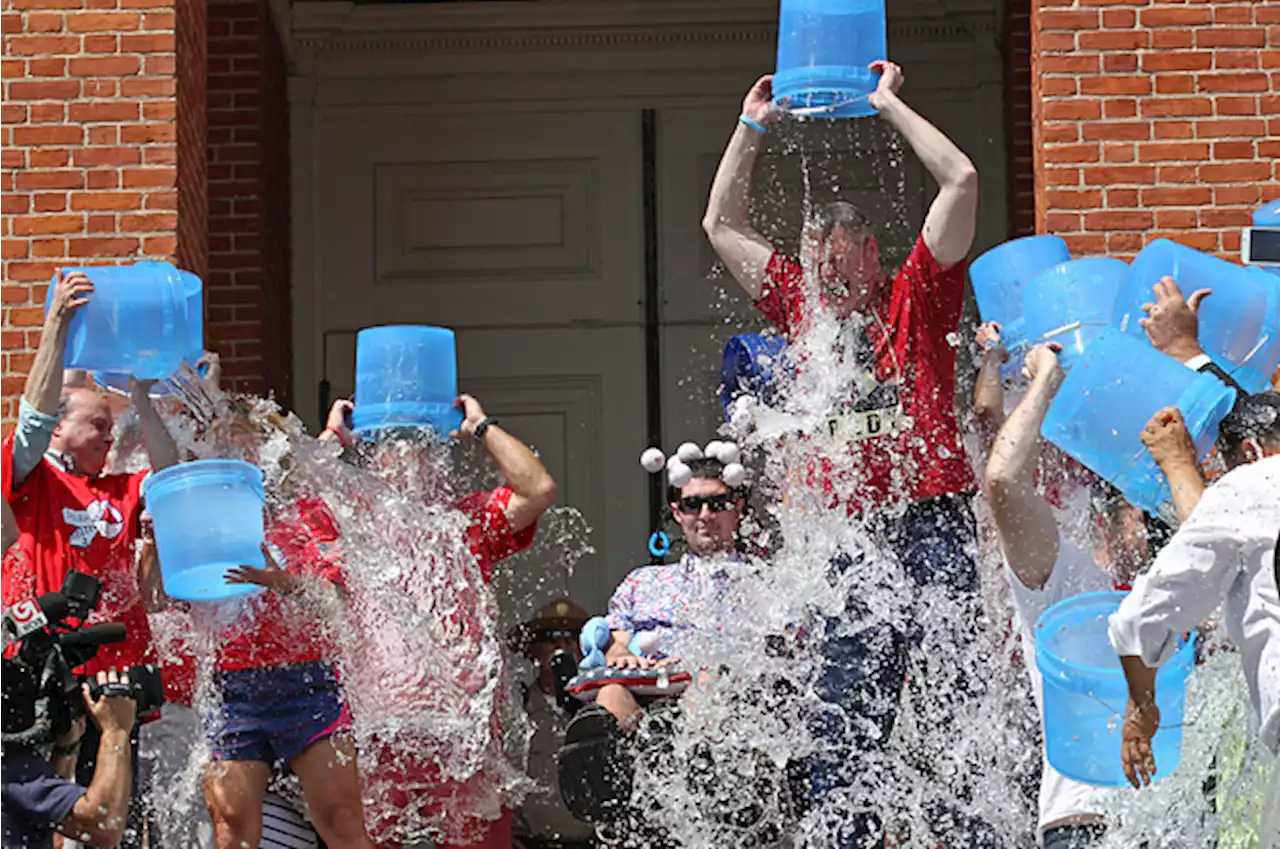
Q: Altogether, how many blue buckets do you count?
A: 12